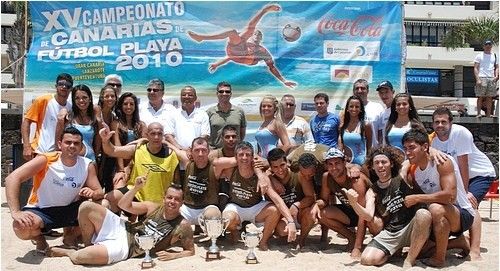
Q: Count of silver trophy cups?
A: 3